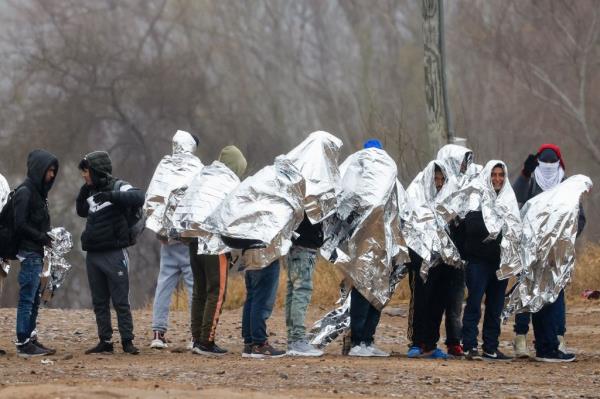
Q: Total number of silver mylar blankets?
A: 11